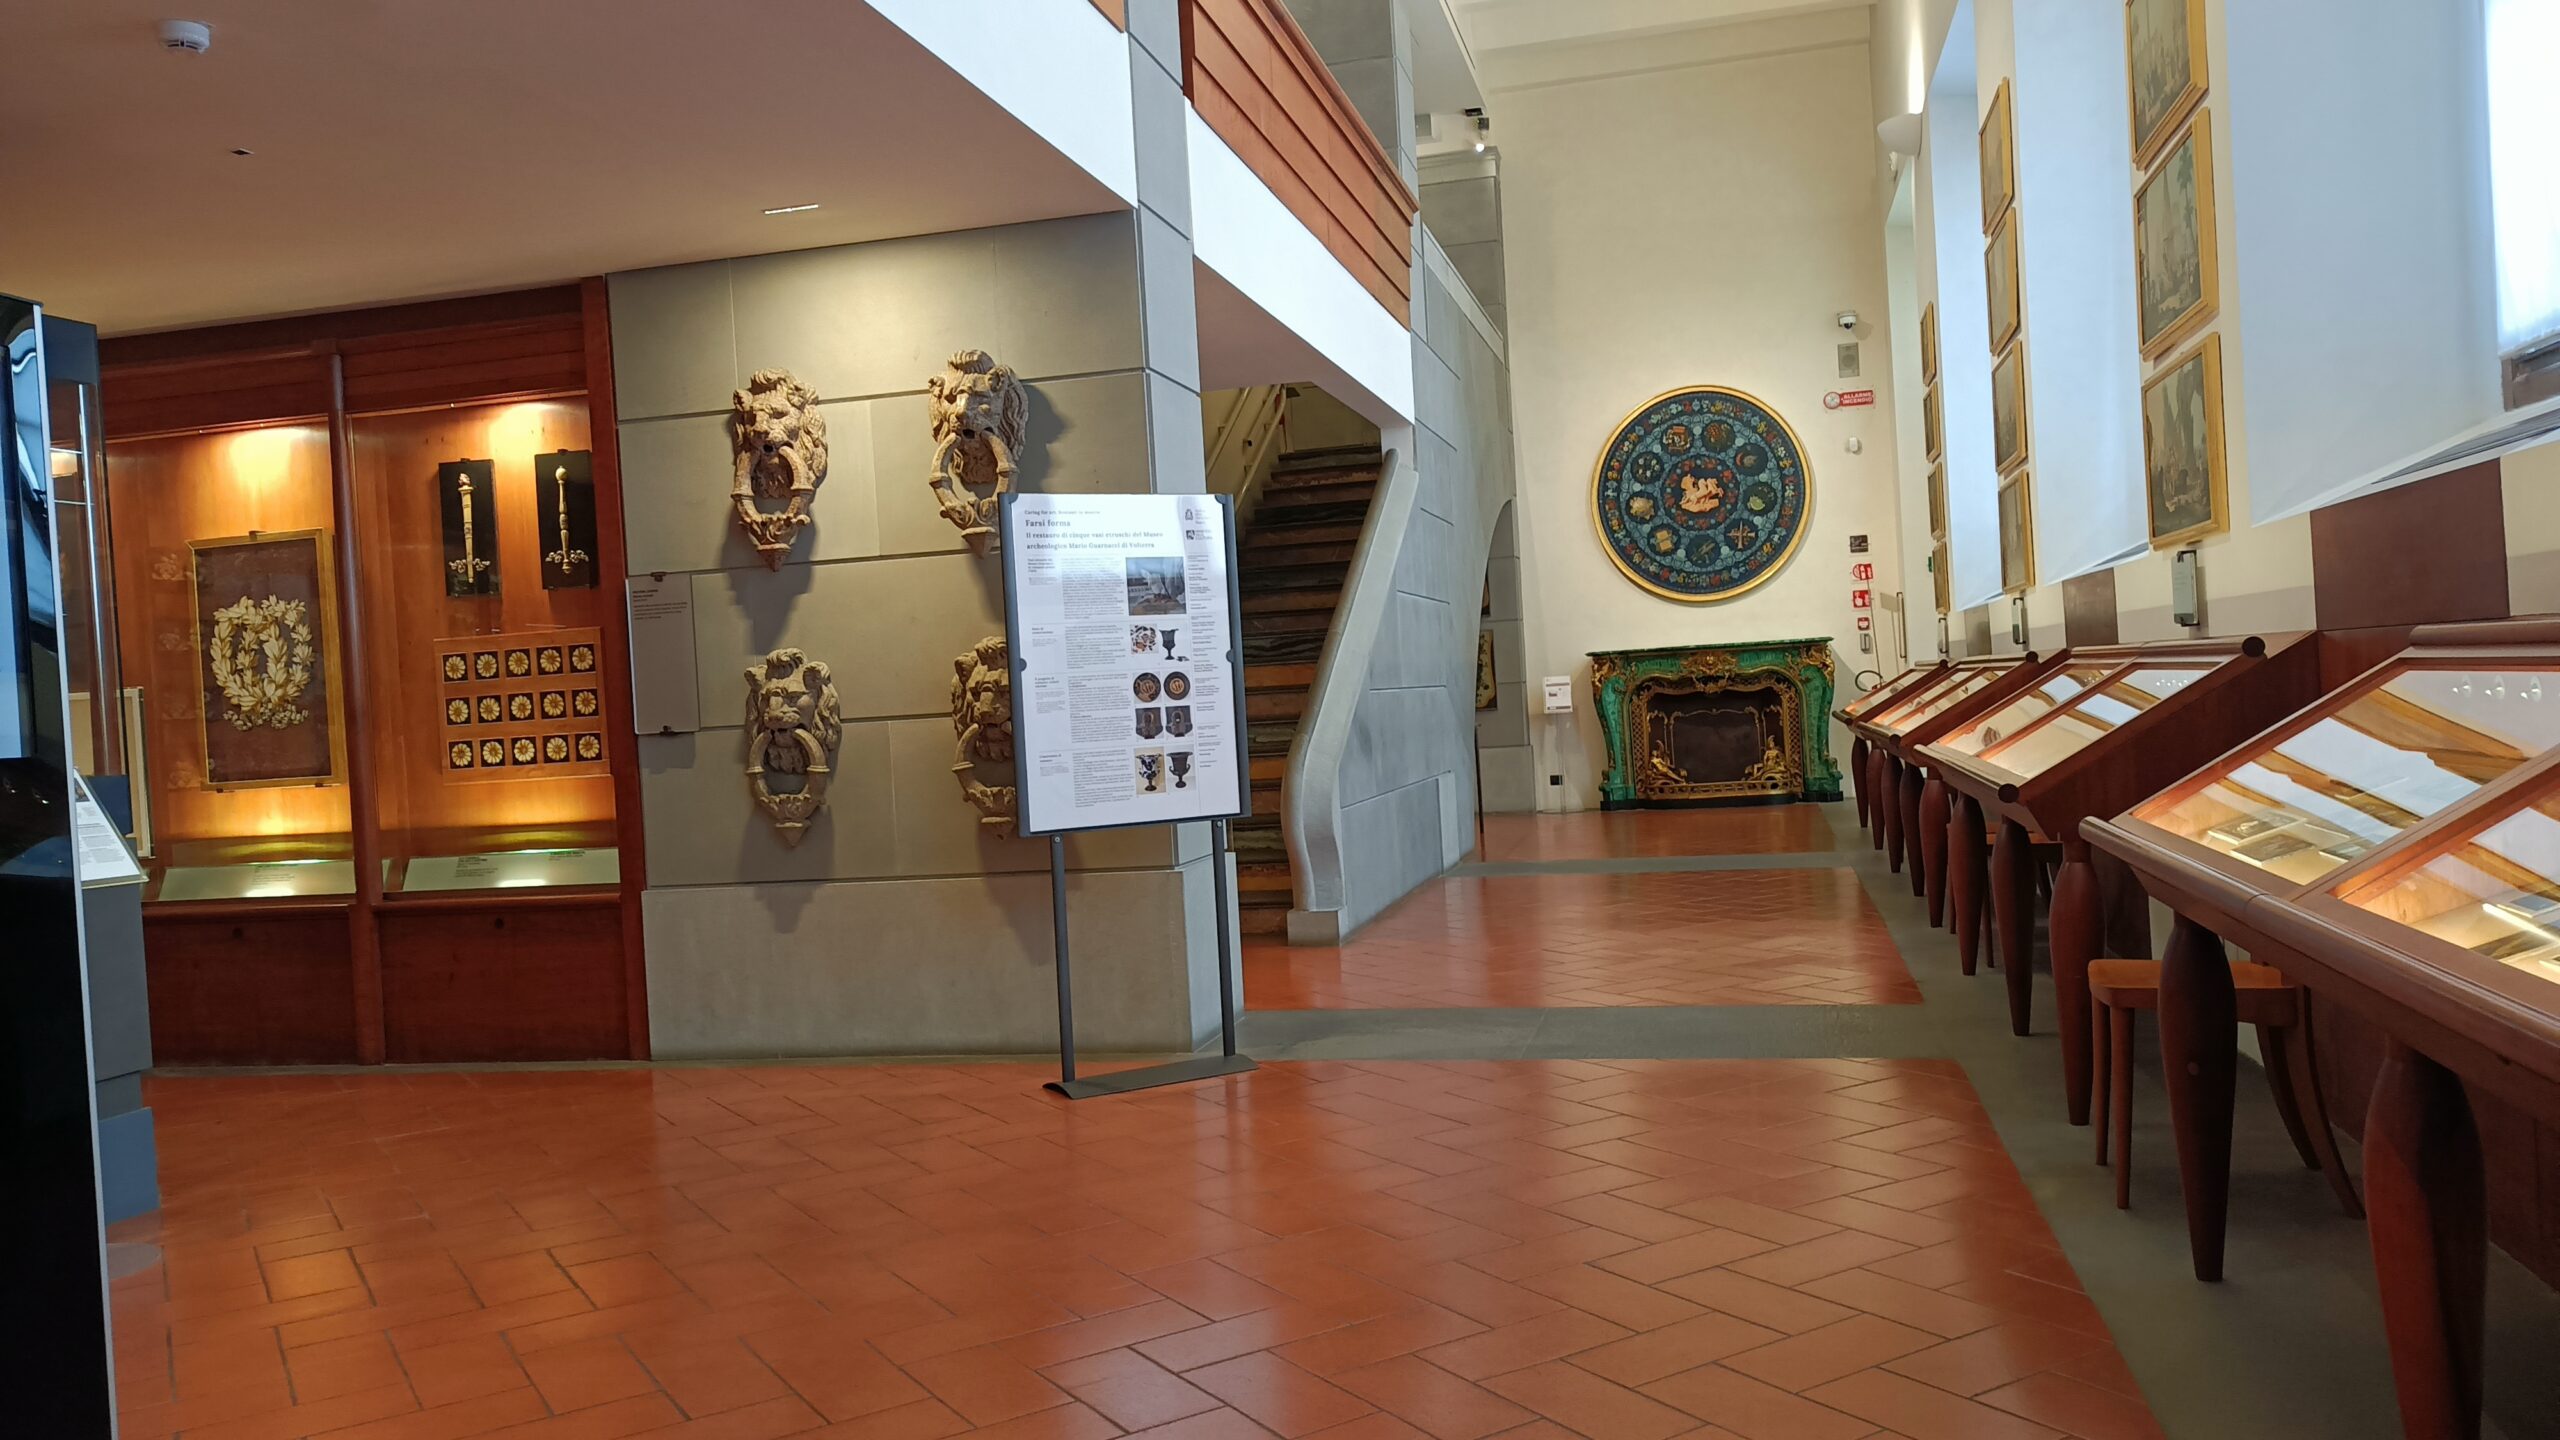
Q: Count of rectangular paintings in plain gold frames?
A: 11